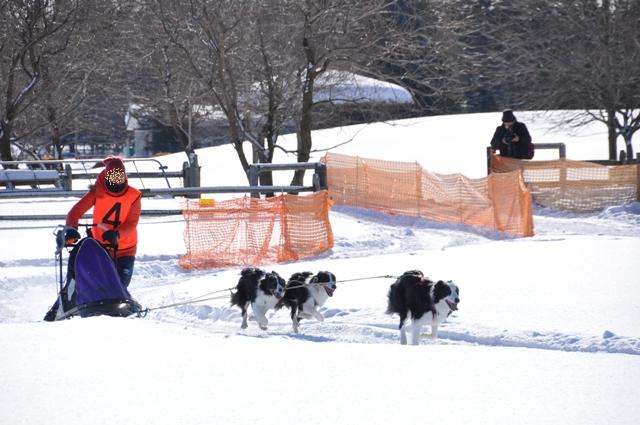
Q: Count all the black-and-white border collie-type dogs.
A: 3